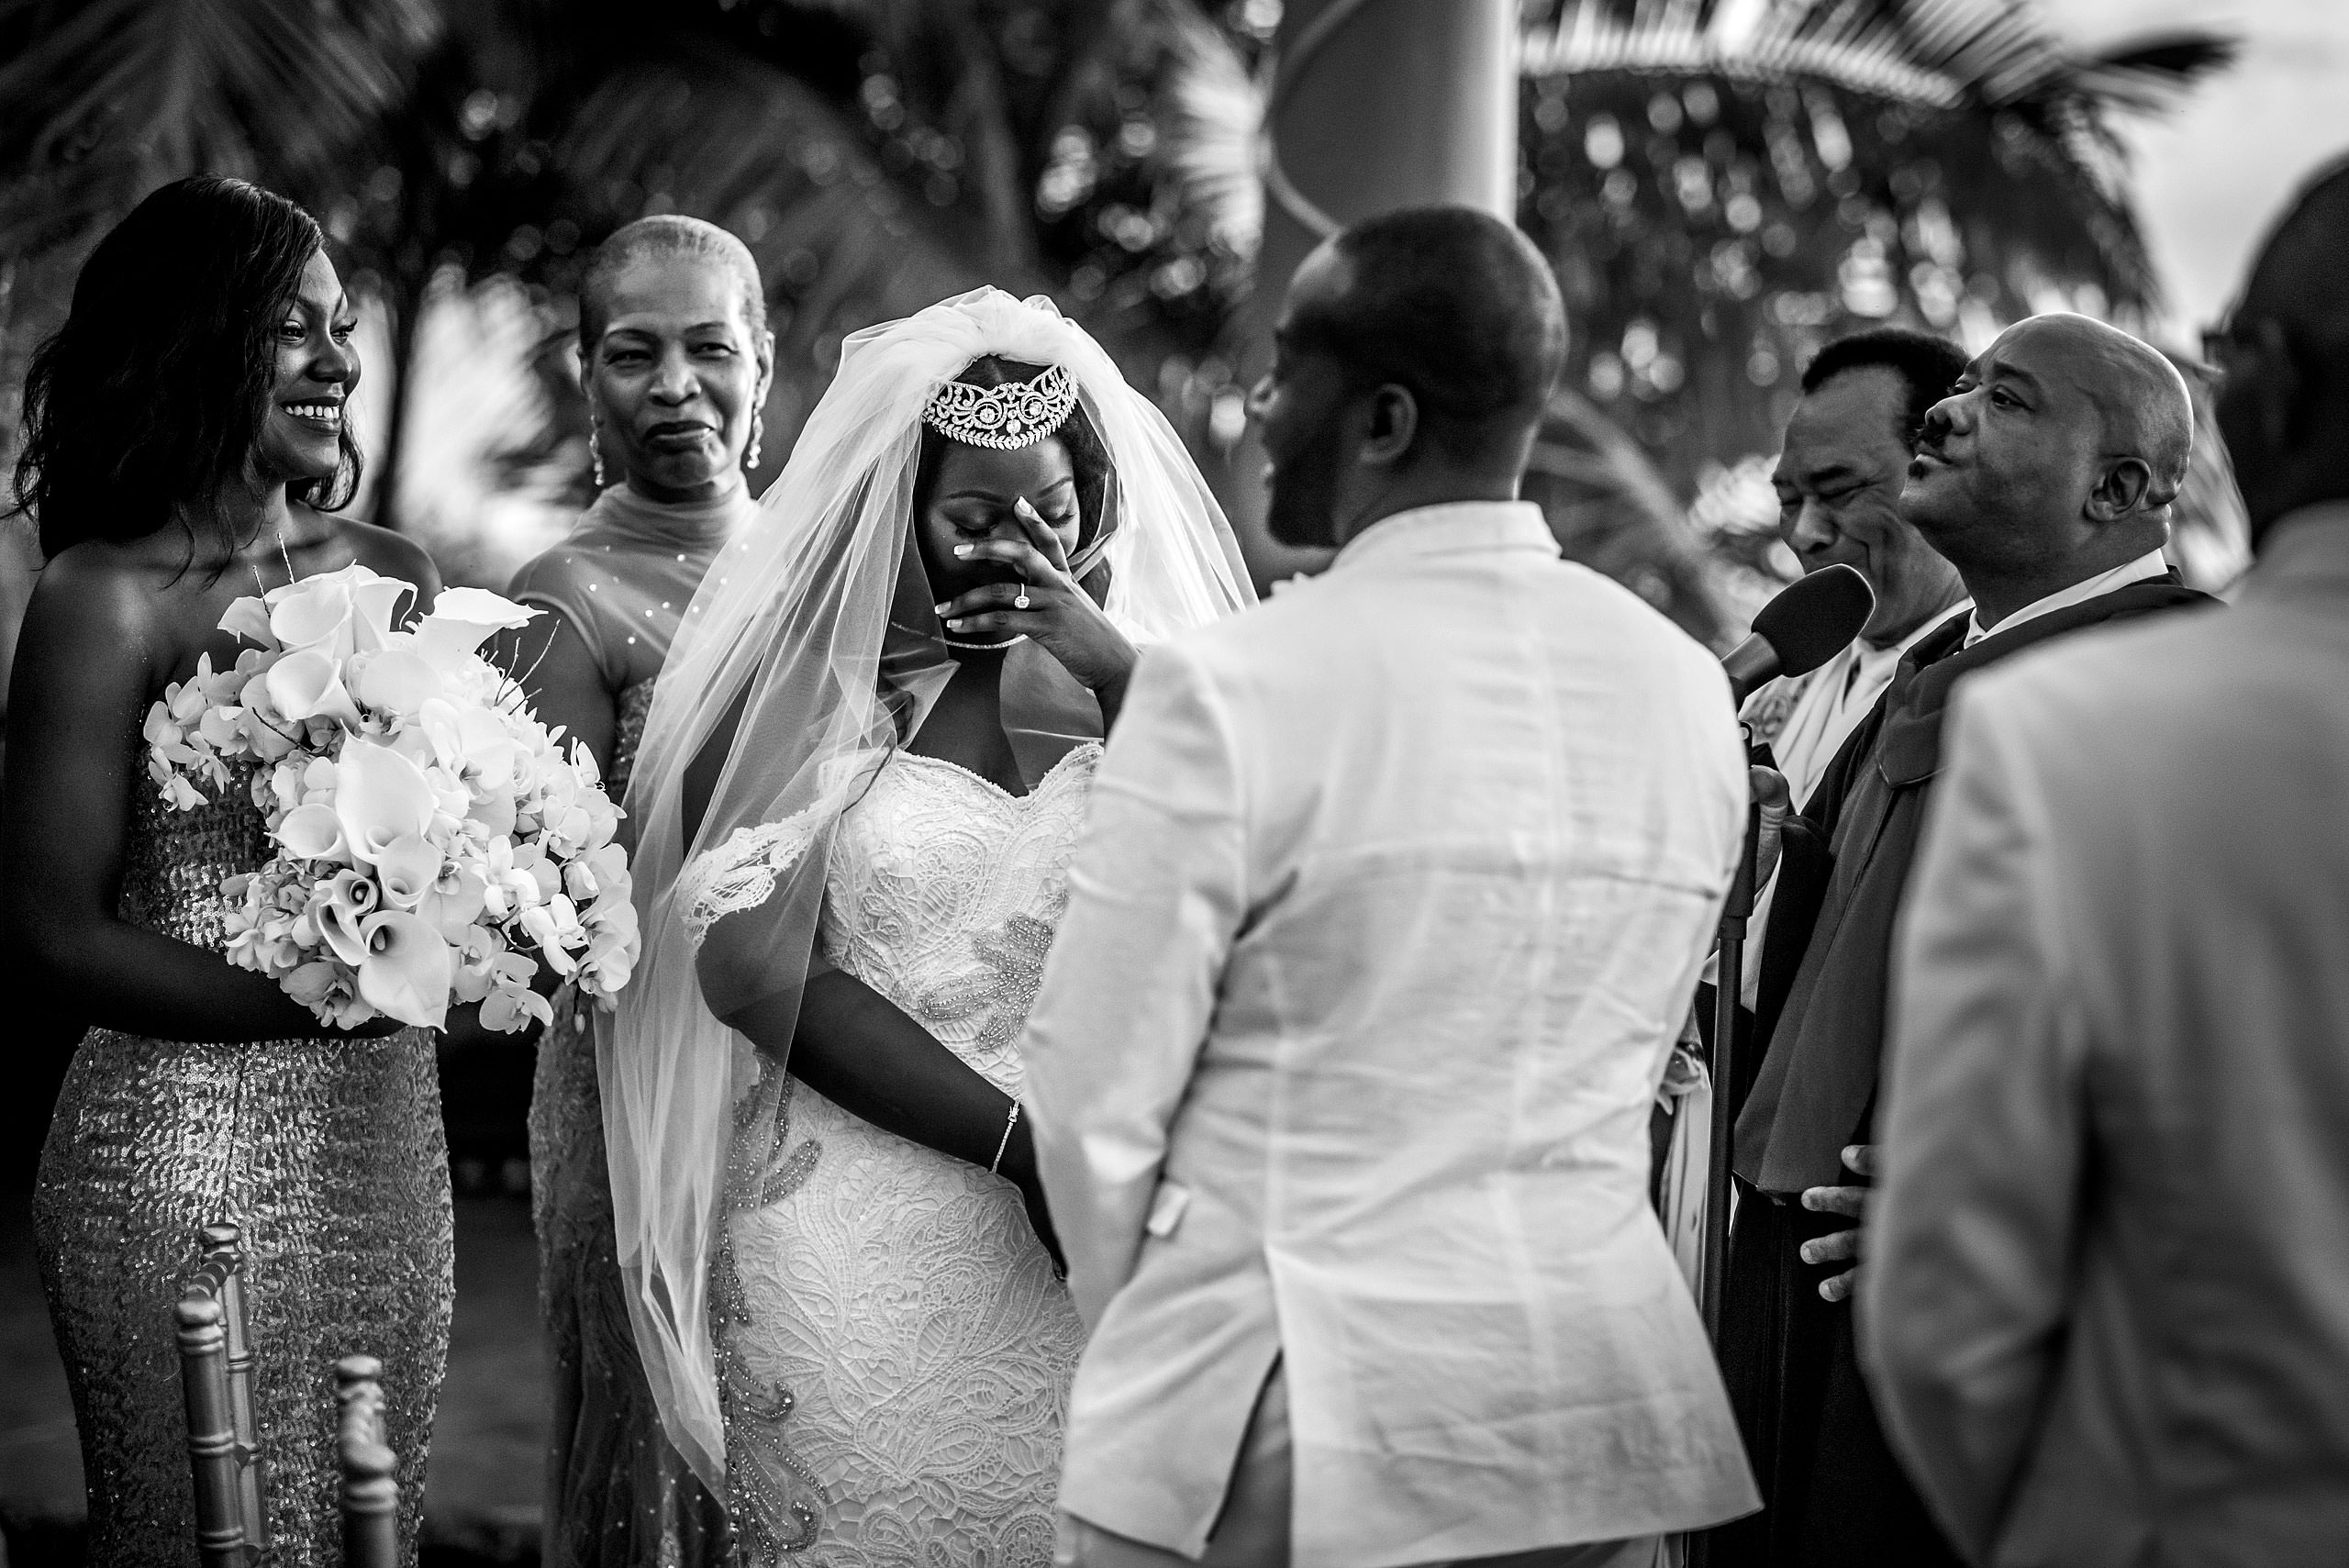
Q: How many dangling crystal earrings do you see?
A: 2